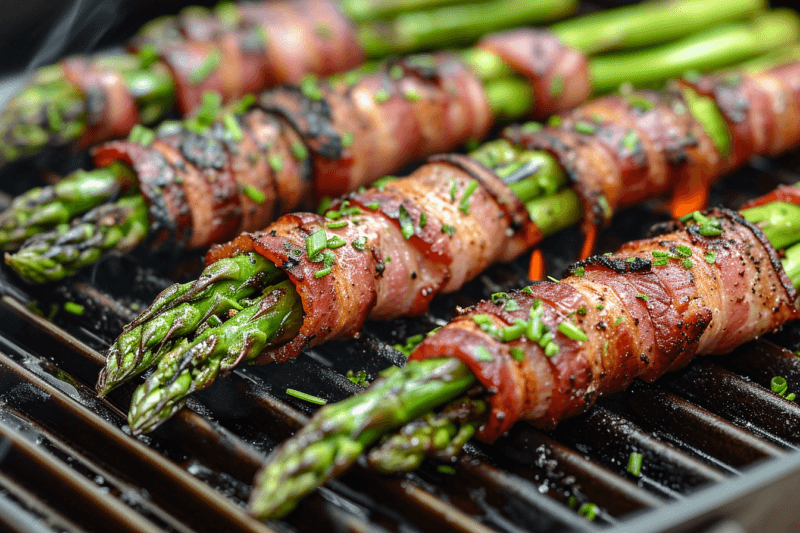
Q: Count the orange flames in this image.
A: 3